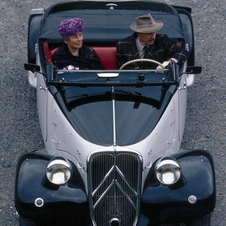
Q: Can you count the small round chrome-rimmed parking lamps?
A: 2